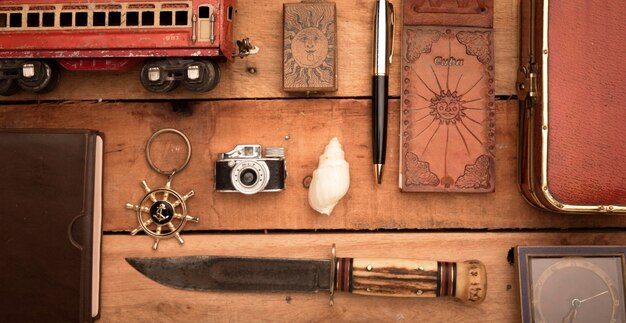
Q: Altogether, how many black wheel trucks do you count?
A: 2